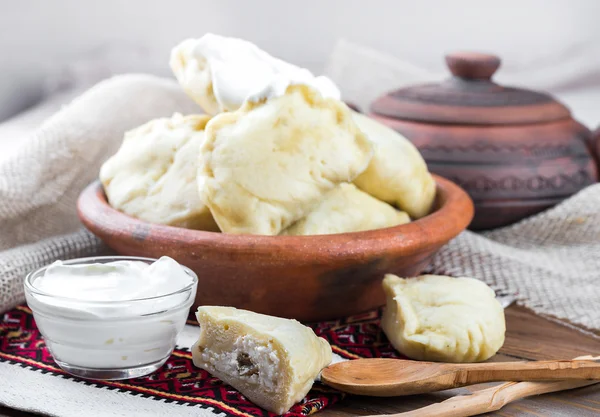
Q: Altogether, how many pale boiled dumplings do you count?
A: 7